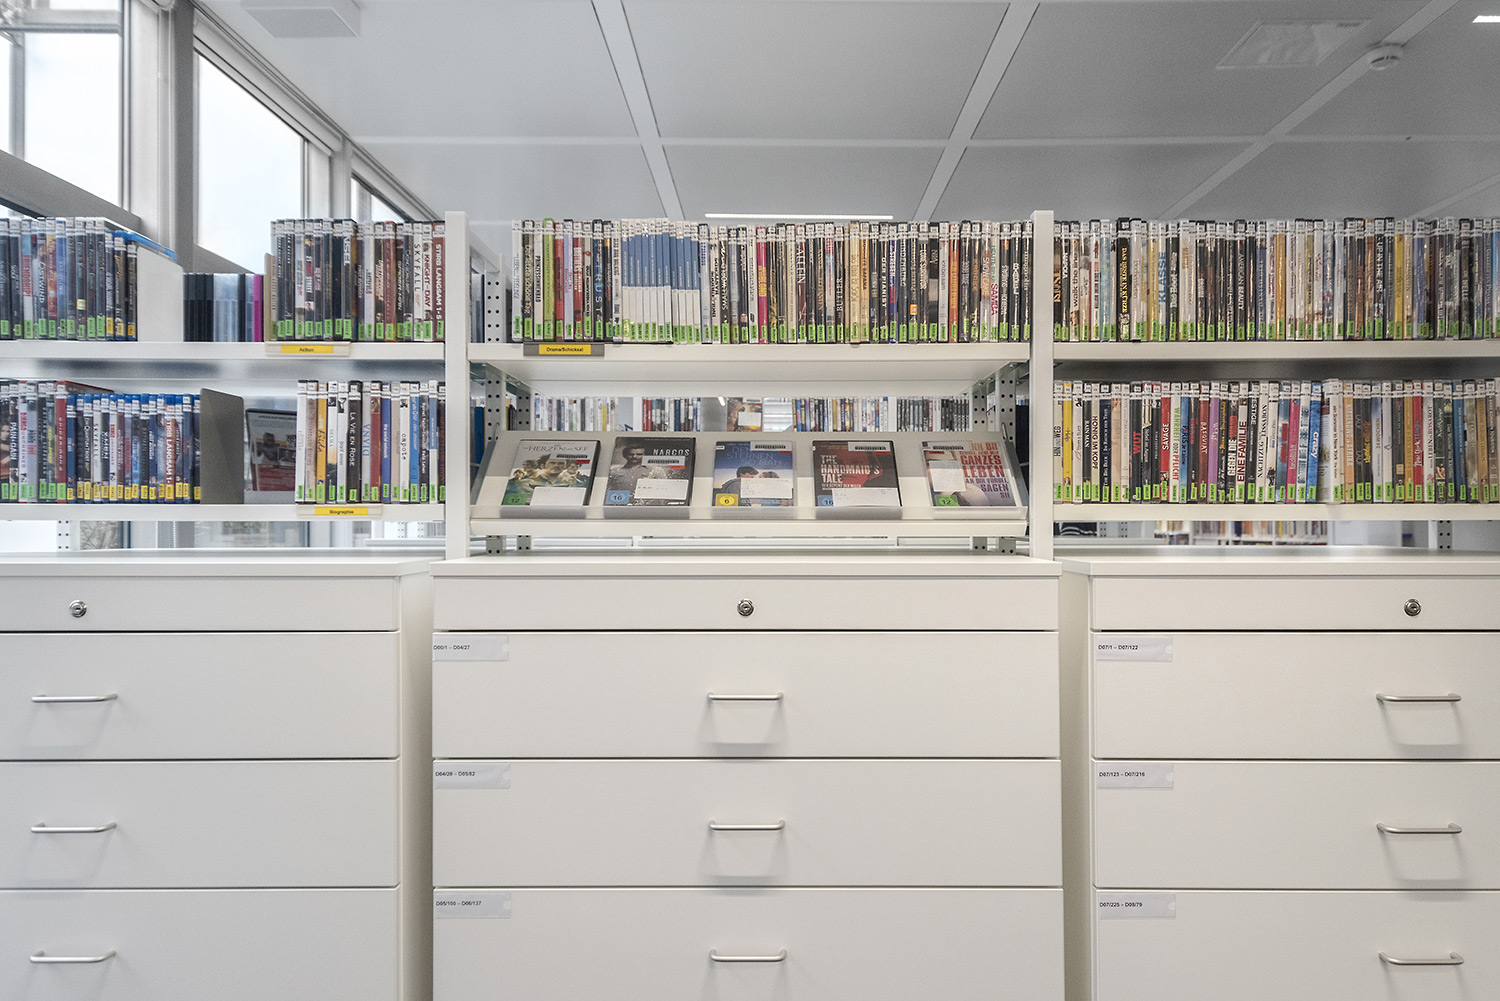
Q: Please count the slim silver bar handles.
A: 9